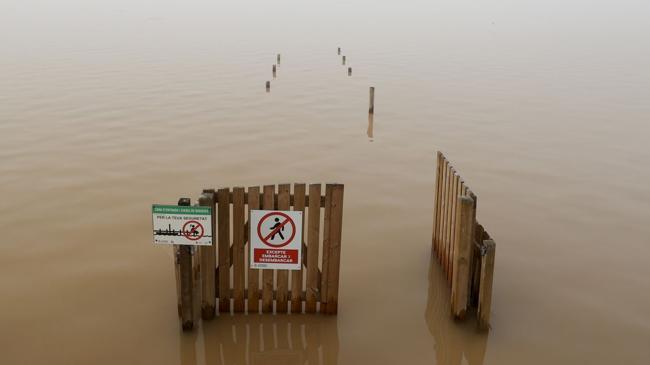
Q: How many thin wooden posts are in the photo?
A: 7